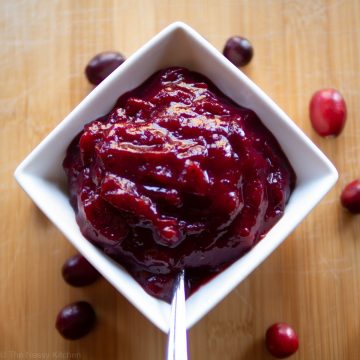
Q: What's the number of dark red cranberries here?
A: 4